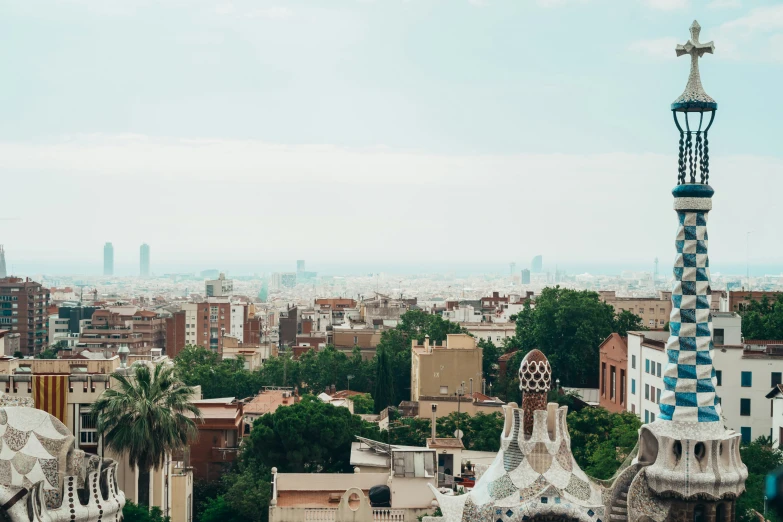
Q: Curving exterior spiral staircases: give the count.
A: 1